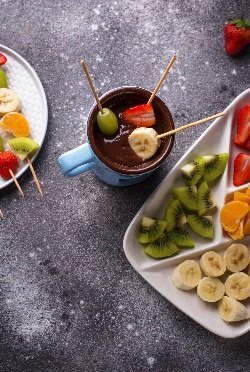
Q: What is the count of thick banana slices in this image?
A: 8